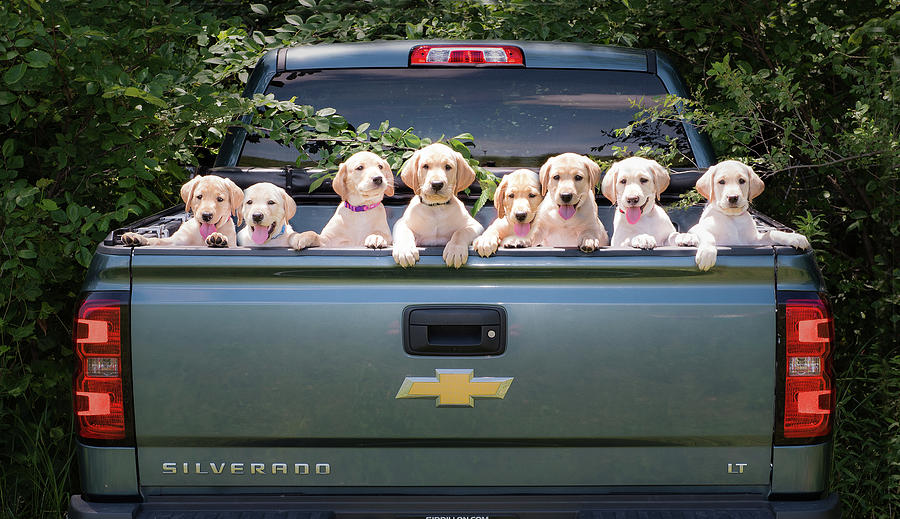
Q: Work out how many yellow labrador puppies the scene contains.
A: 8